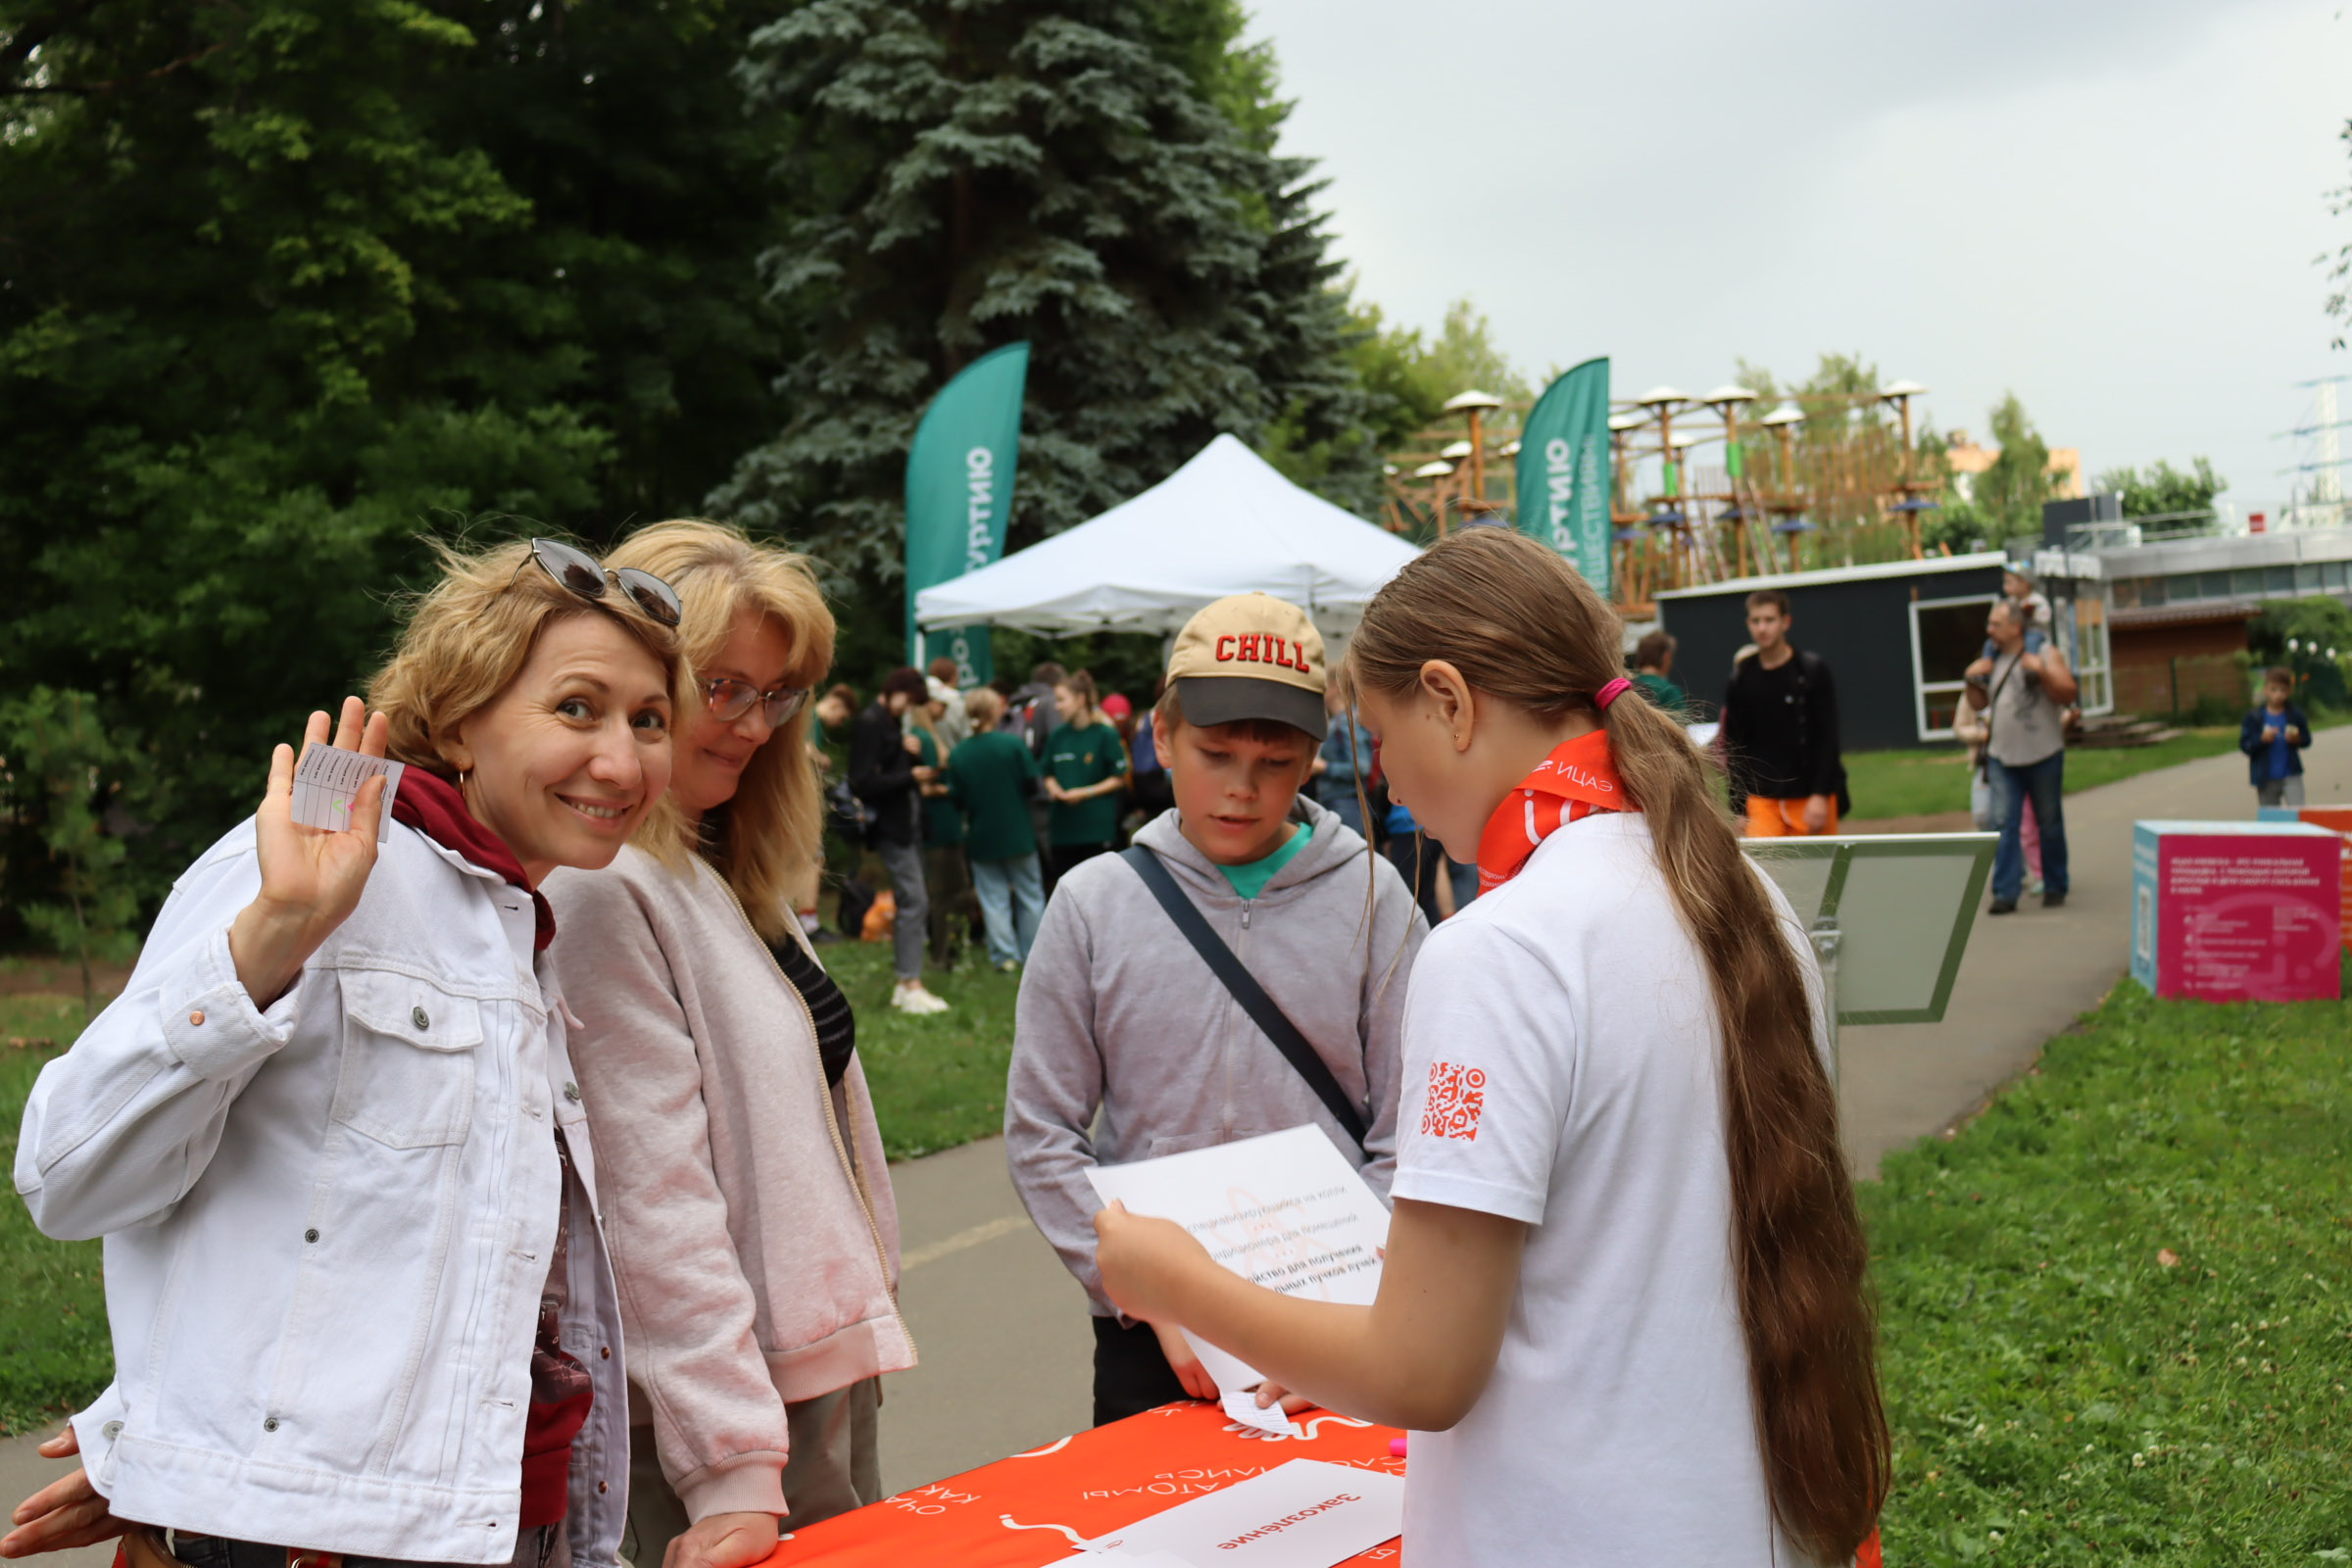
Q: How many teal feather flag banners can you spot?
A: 2